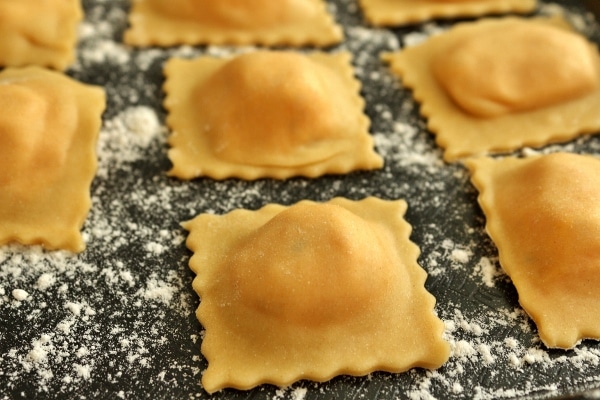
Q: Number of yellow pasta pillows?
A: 8